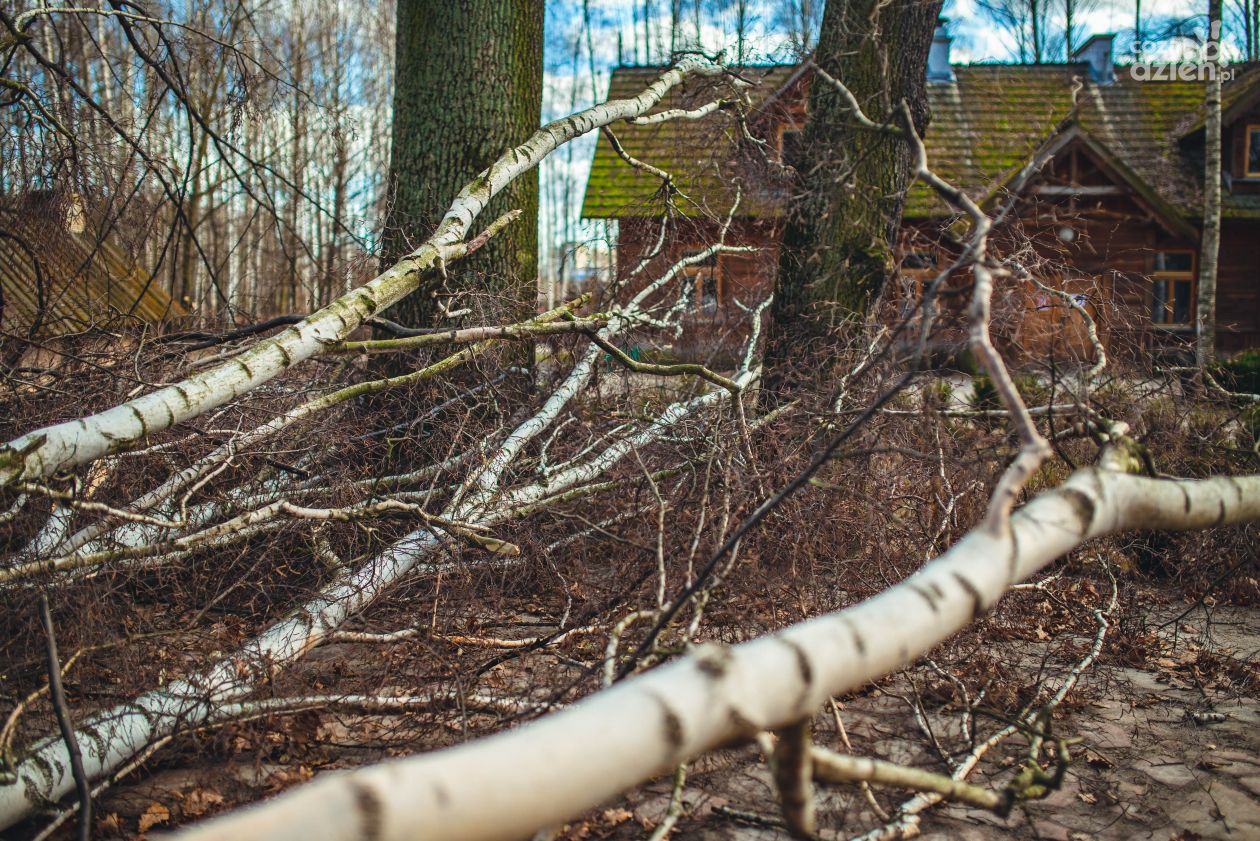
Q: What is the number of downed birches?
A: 3